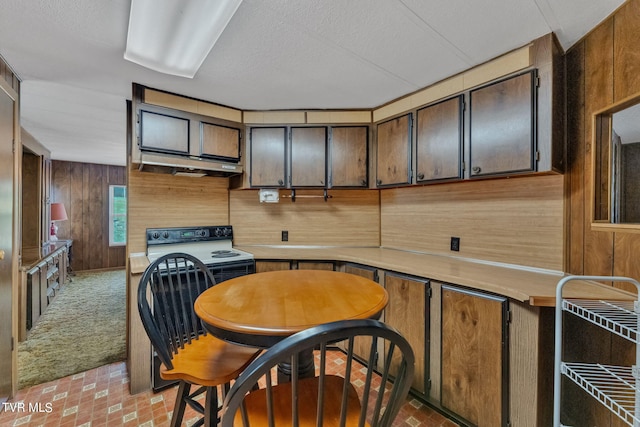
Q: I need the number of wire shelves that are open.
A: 2